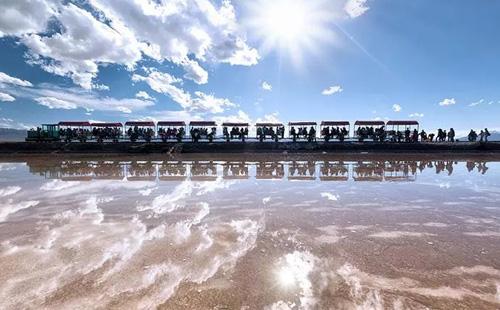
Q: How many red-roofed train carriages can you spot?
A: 11